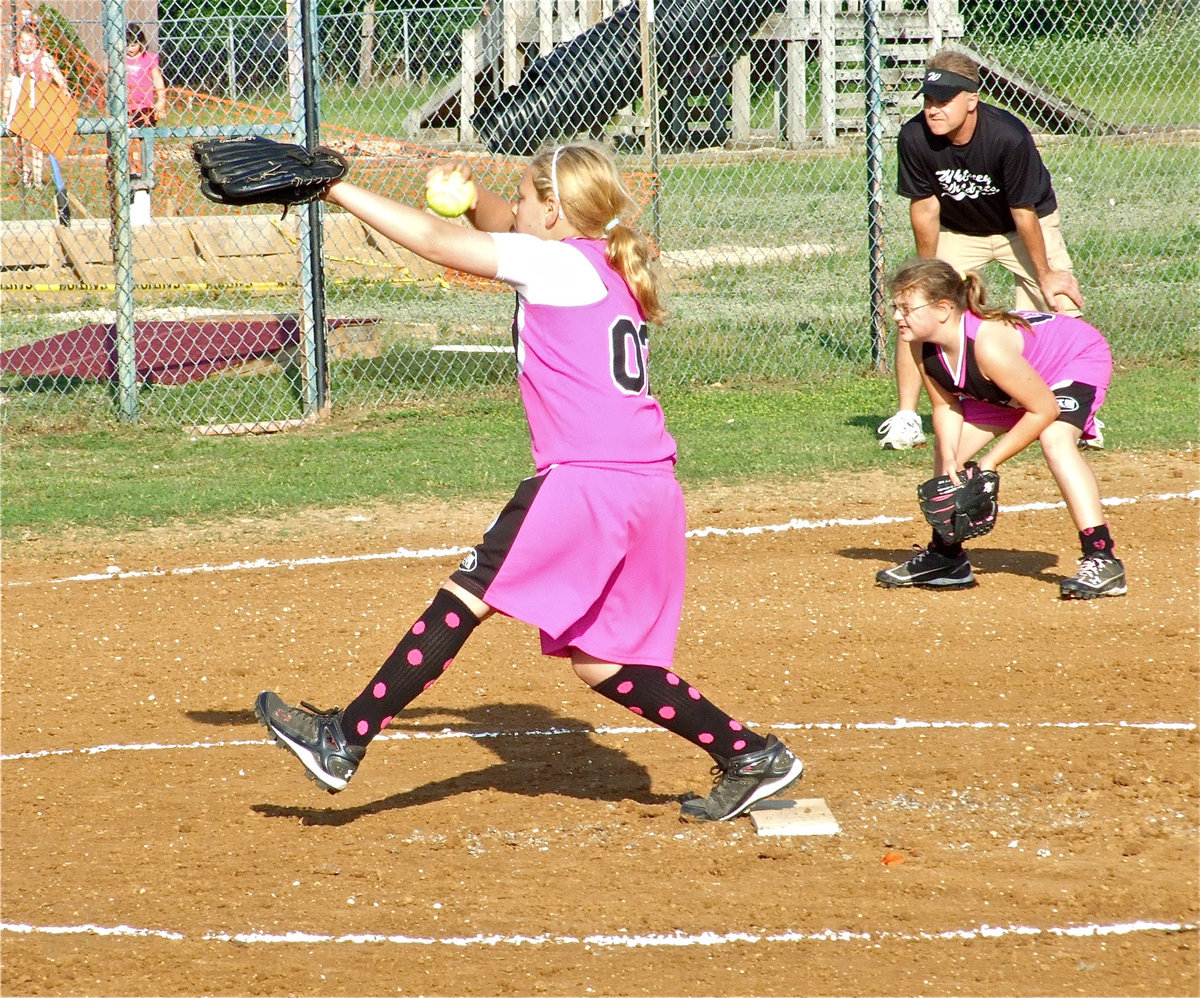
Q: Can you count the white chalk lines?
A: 3